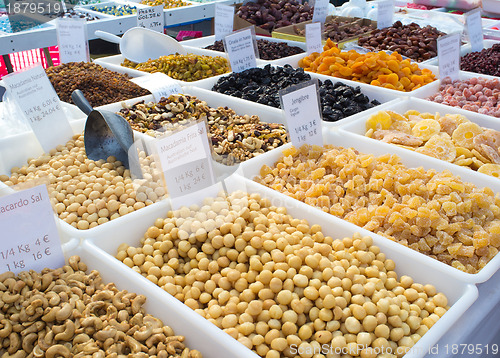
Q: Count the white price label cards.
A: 14